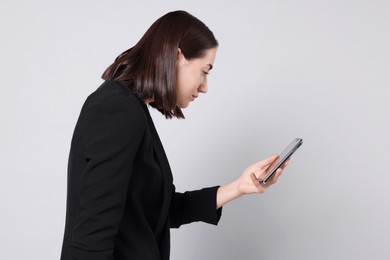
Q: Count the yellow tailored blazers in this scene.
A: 0